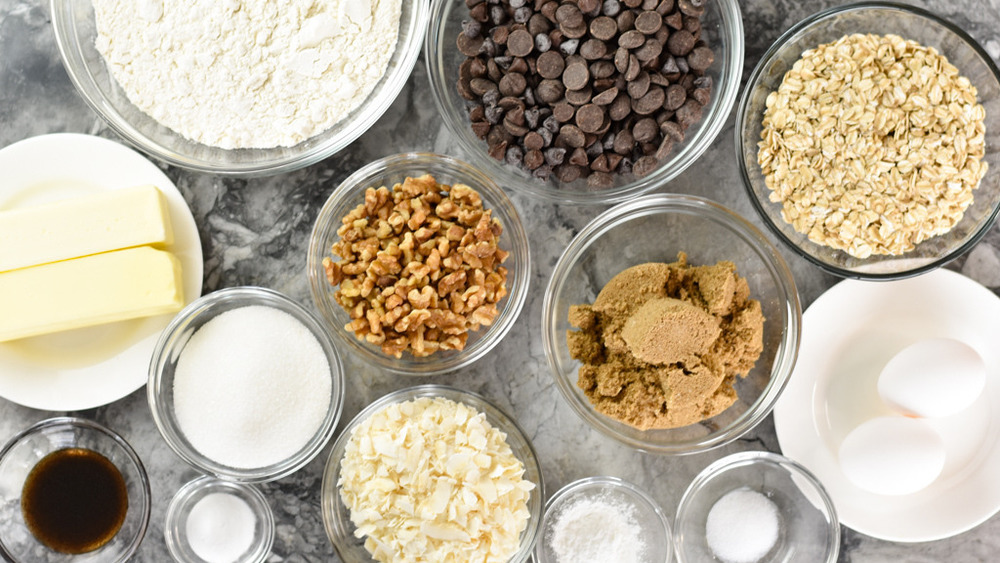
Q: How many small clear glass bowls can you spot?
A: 4